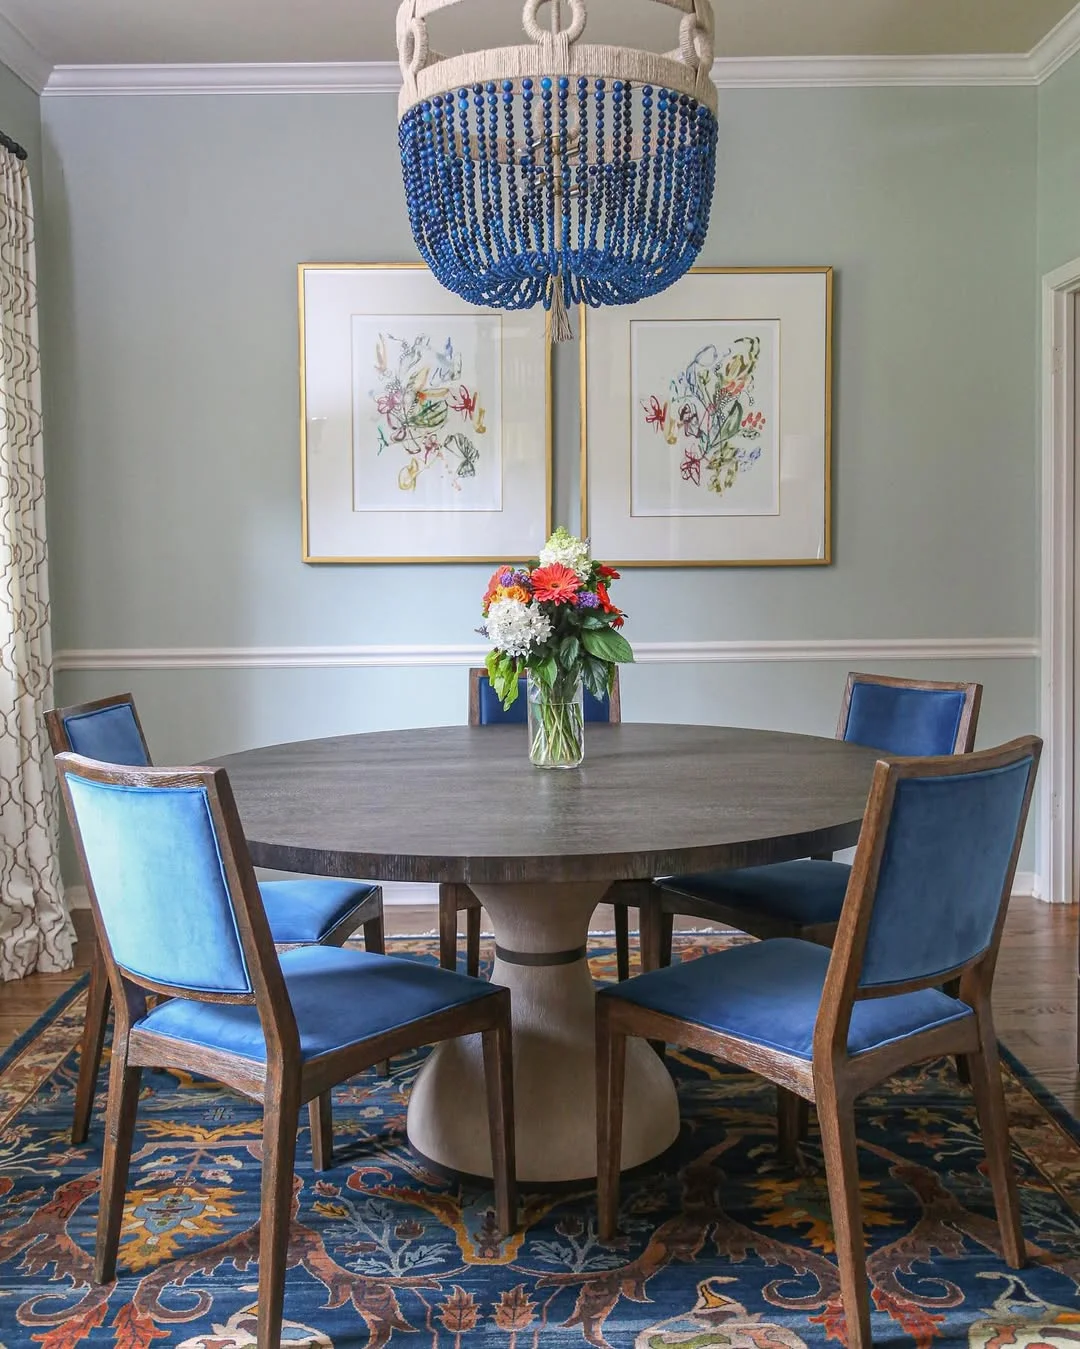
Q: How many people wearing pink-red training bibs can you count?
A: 0